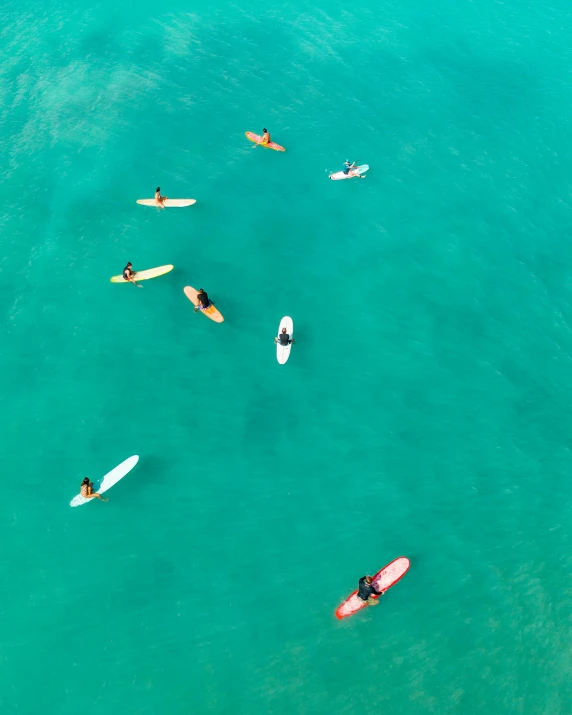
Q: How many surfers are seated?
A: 8